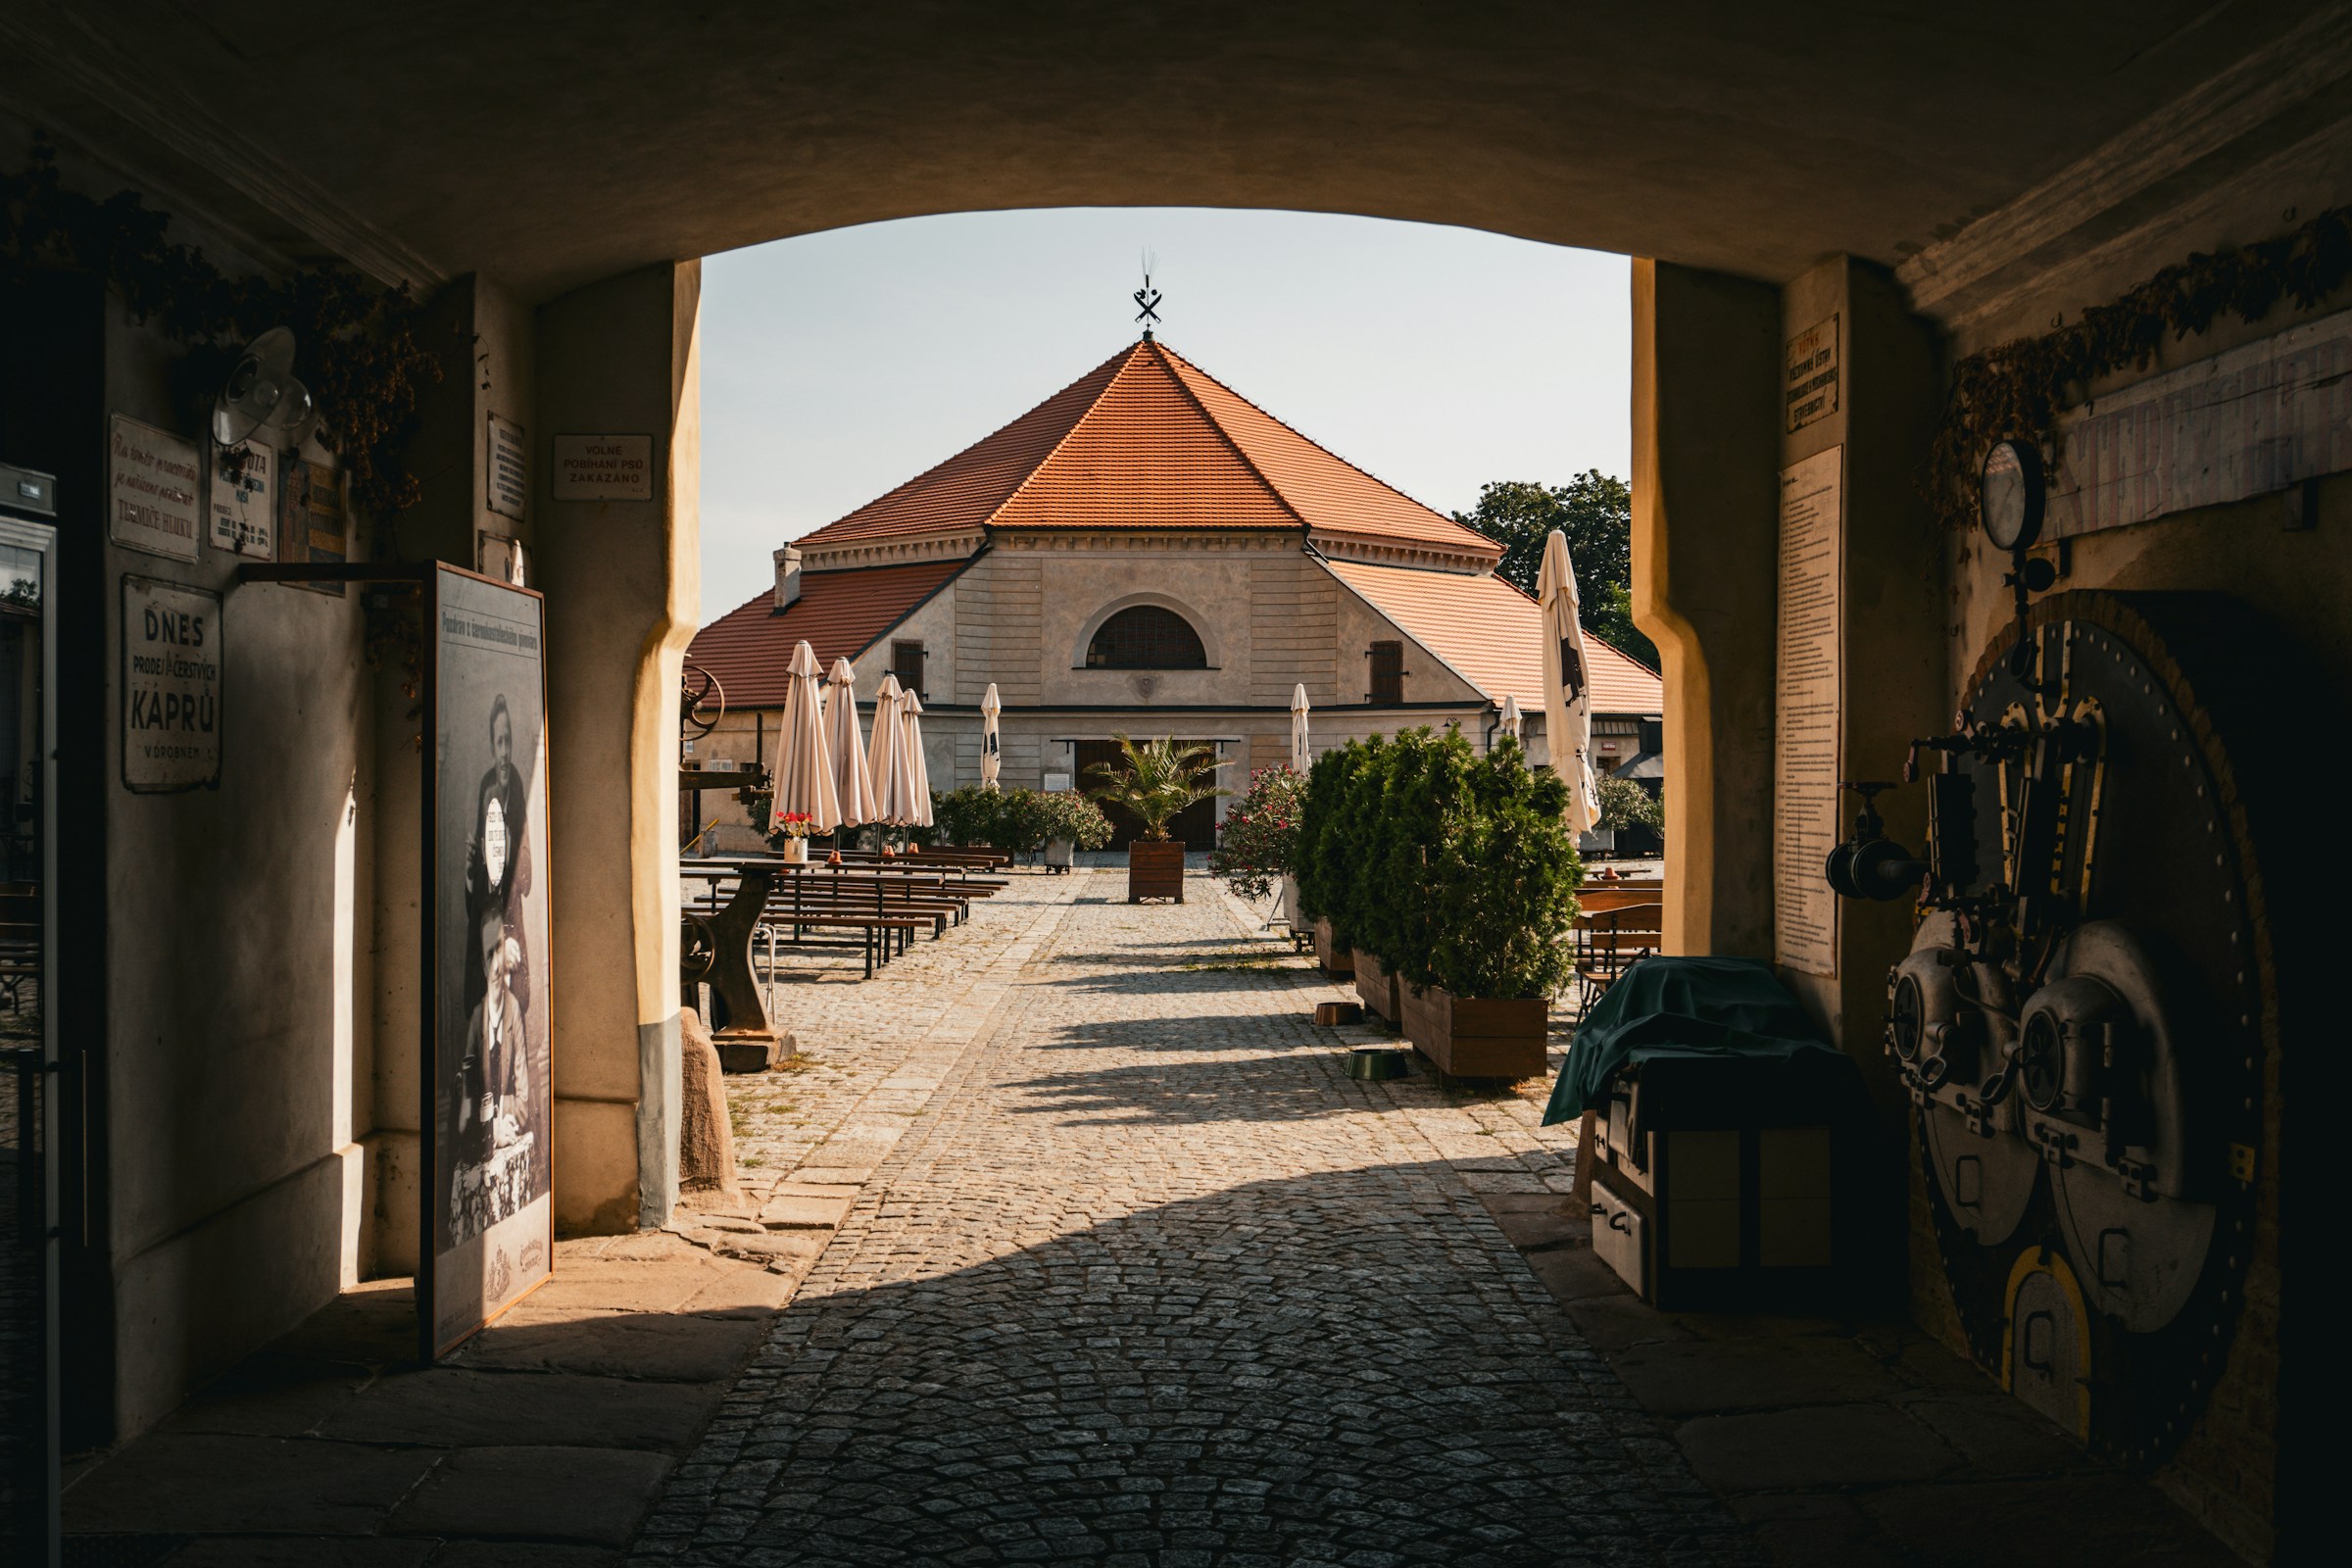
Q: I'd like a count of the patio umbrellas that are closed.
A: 8